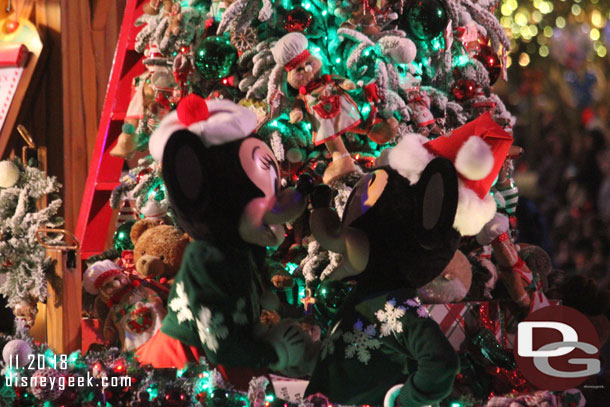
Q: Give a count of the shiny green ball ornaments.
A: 4